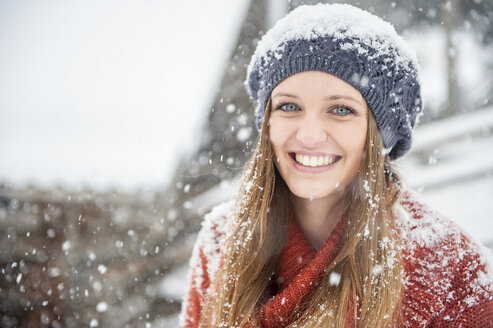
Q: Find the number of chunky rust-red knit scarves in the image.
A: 1